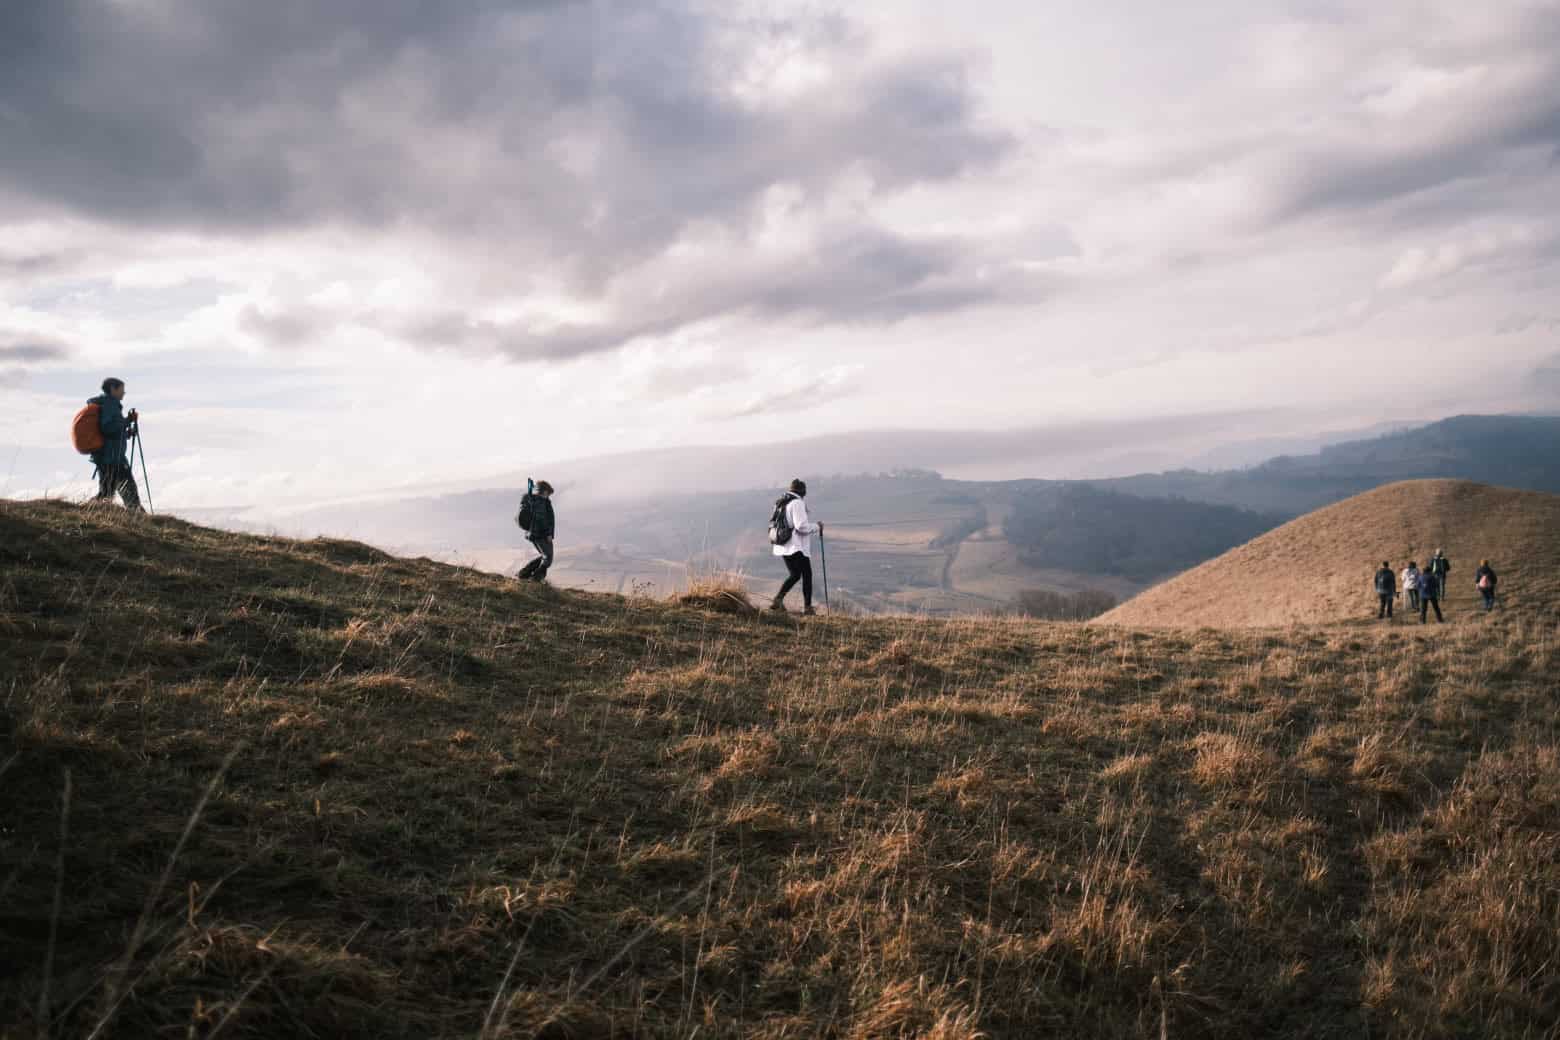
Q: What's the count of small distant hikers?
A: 5